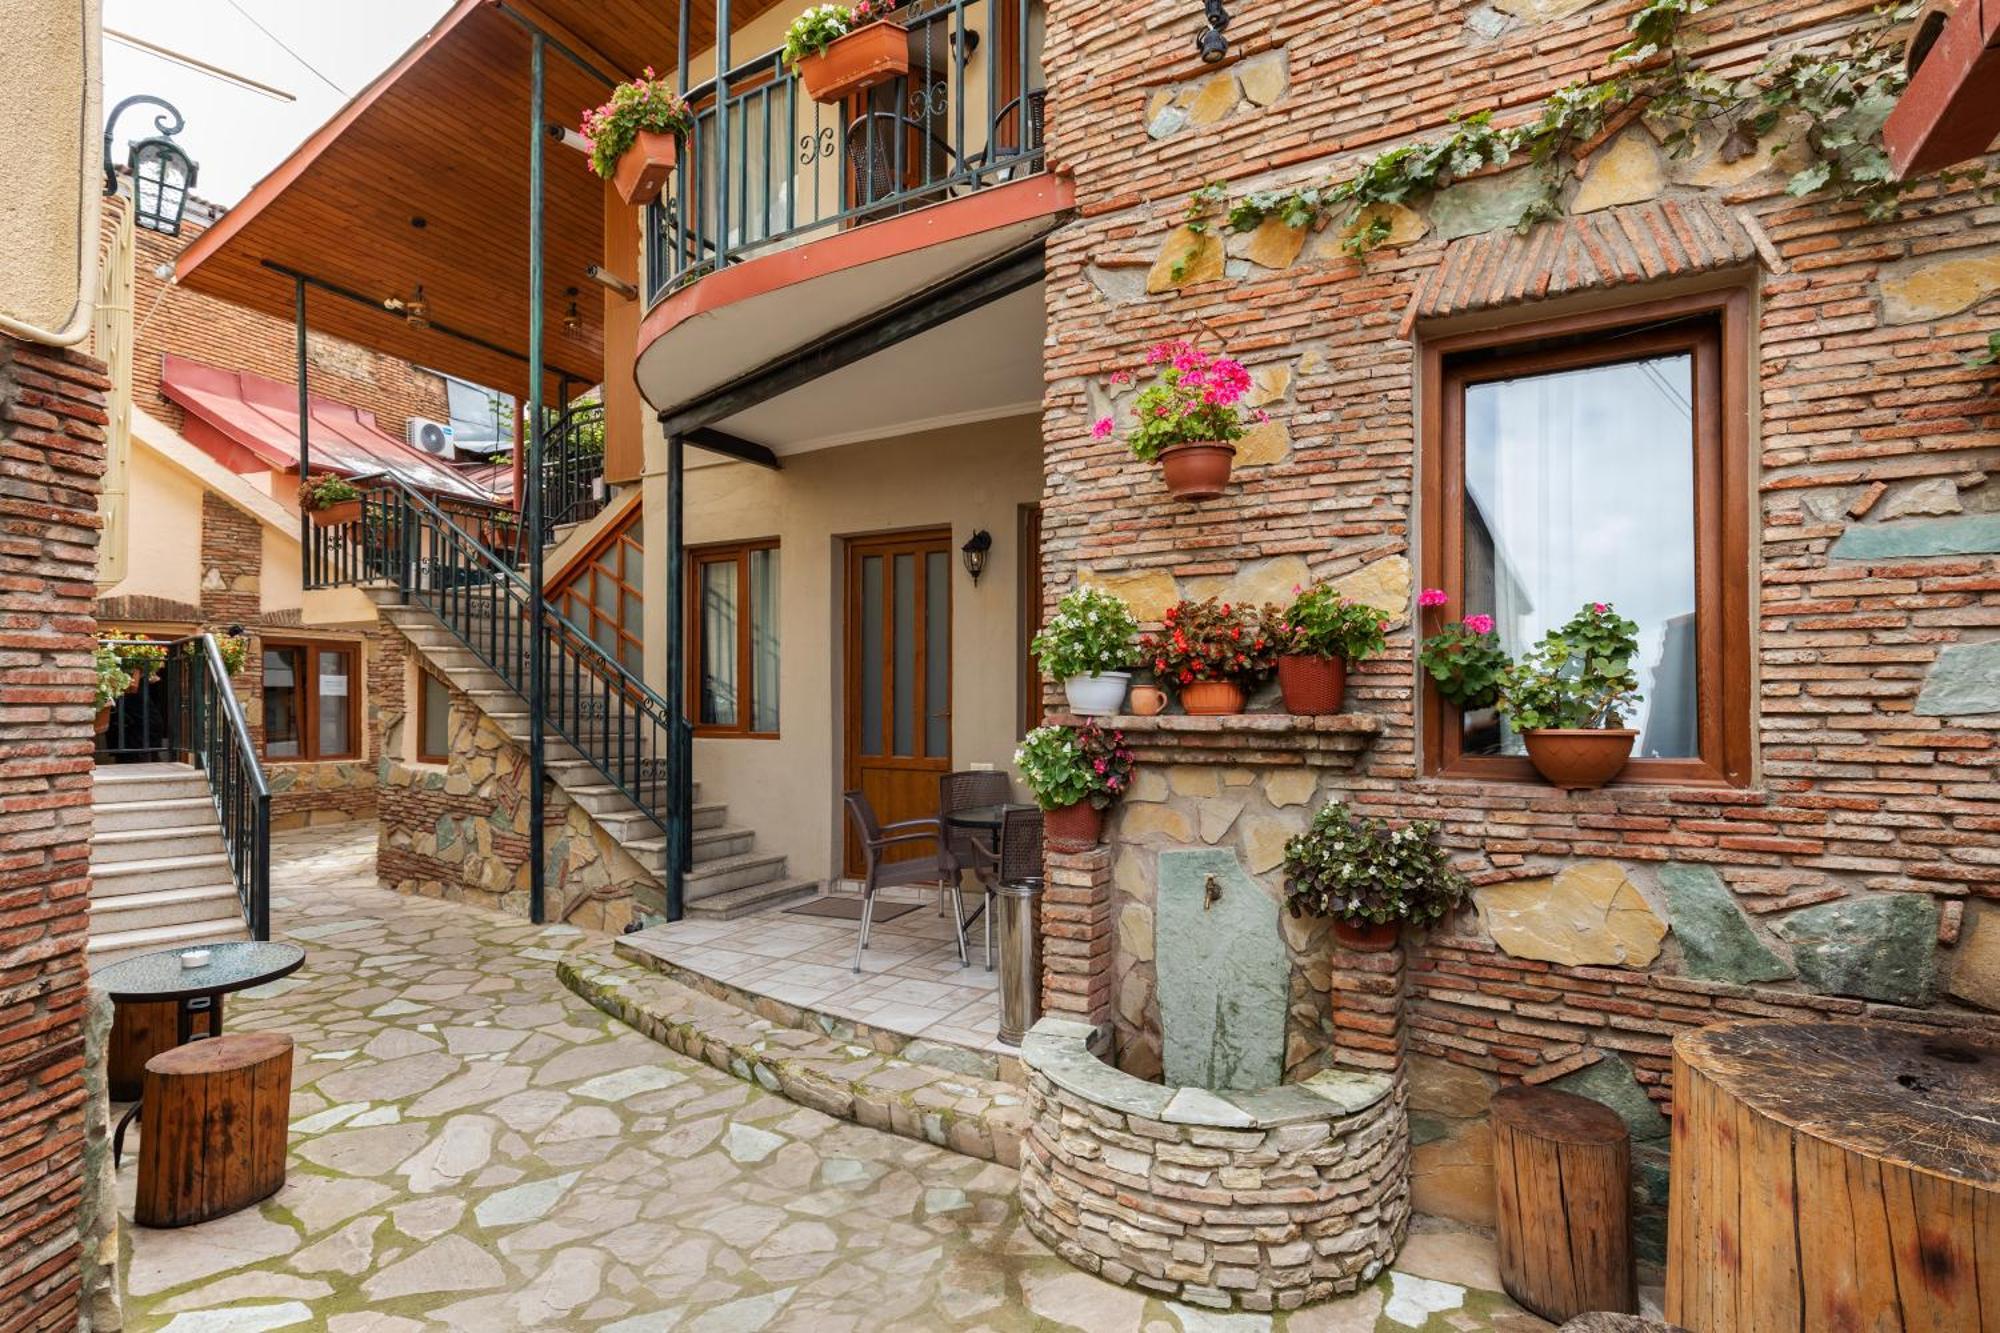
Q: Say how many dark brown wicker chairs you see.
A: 5